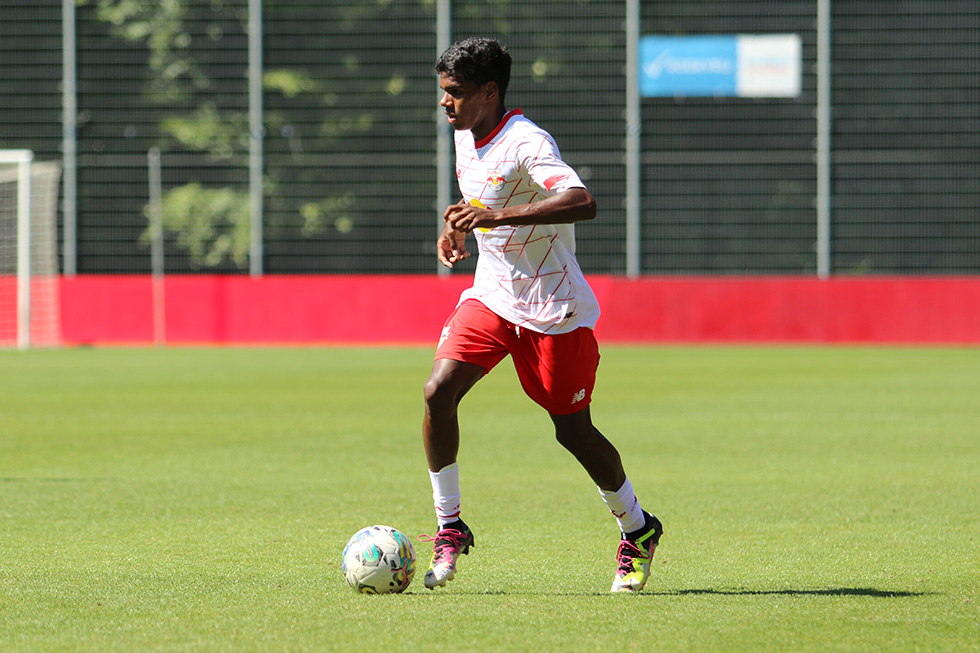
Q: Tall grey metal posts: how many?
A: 5